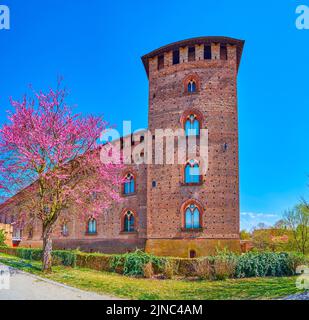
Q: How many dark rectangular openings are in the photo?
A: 5